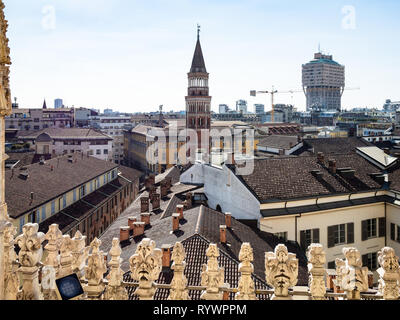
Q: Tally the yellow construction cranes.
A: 1